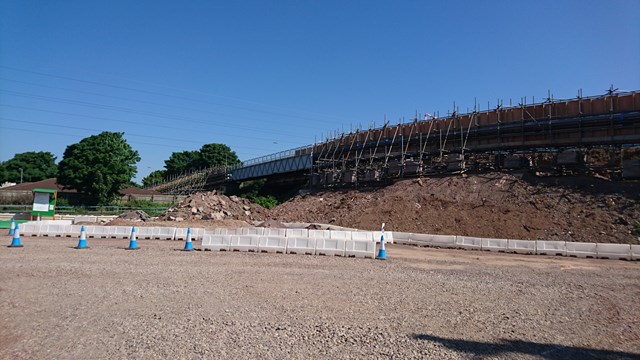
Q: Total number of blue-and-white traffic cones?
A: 6